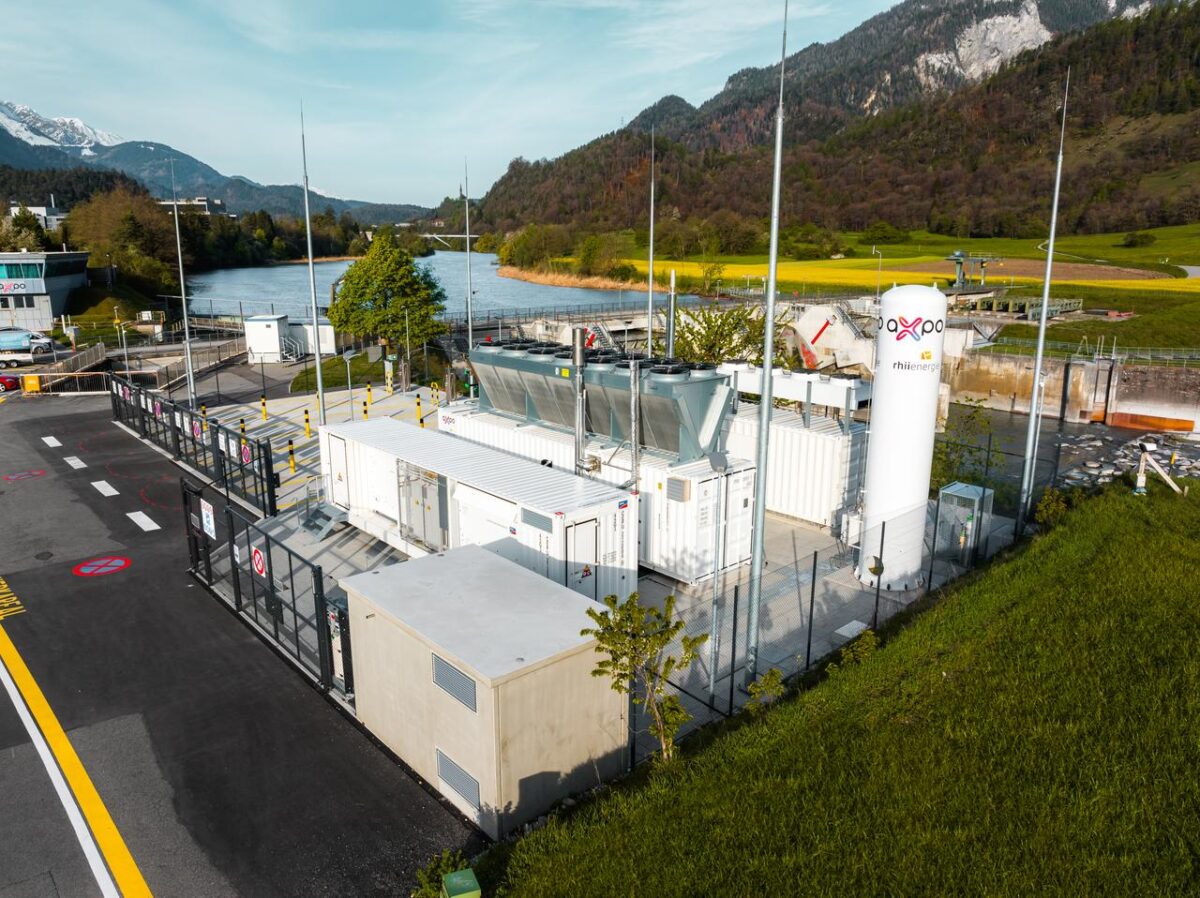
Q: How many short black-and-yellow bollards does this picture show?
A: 10